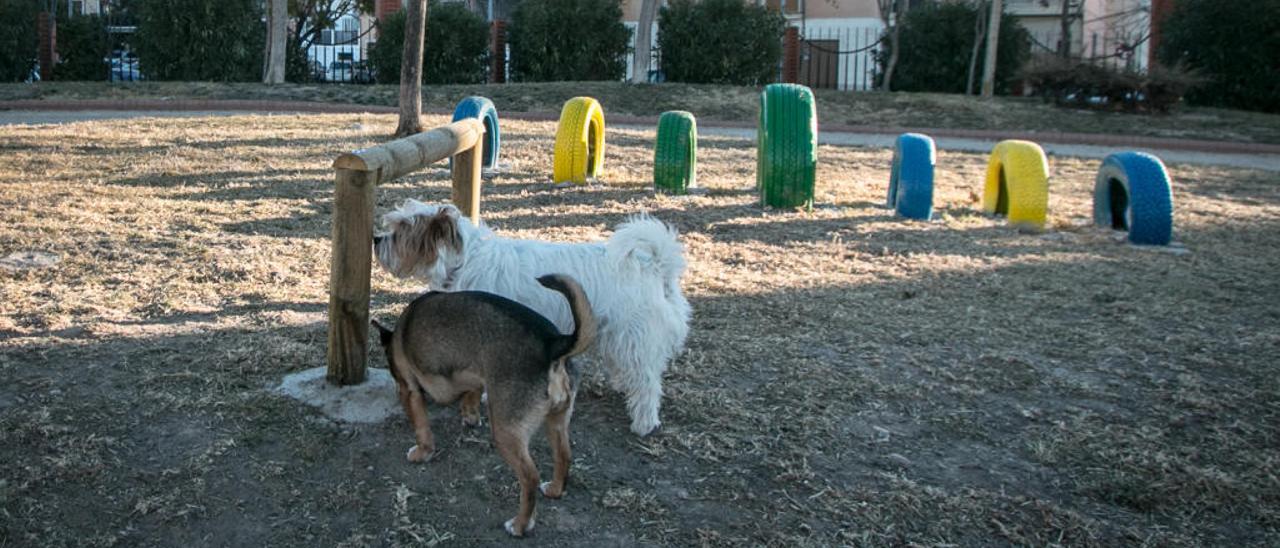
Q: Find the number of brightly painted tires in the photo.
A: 7